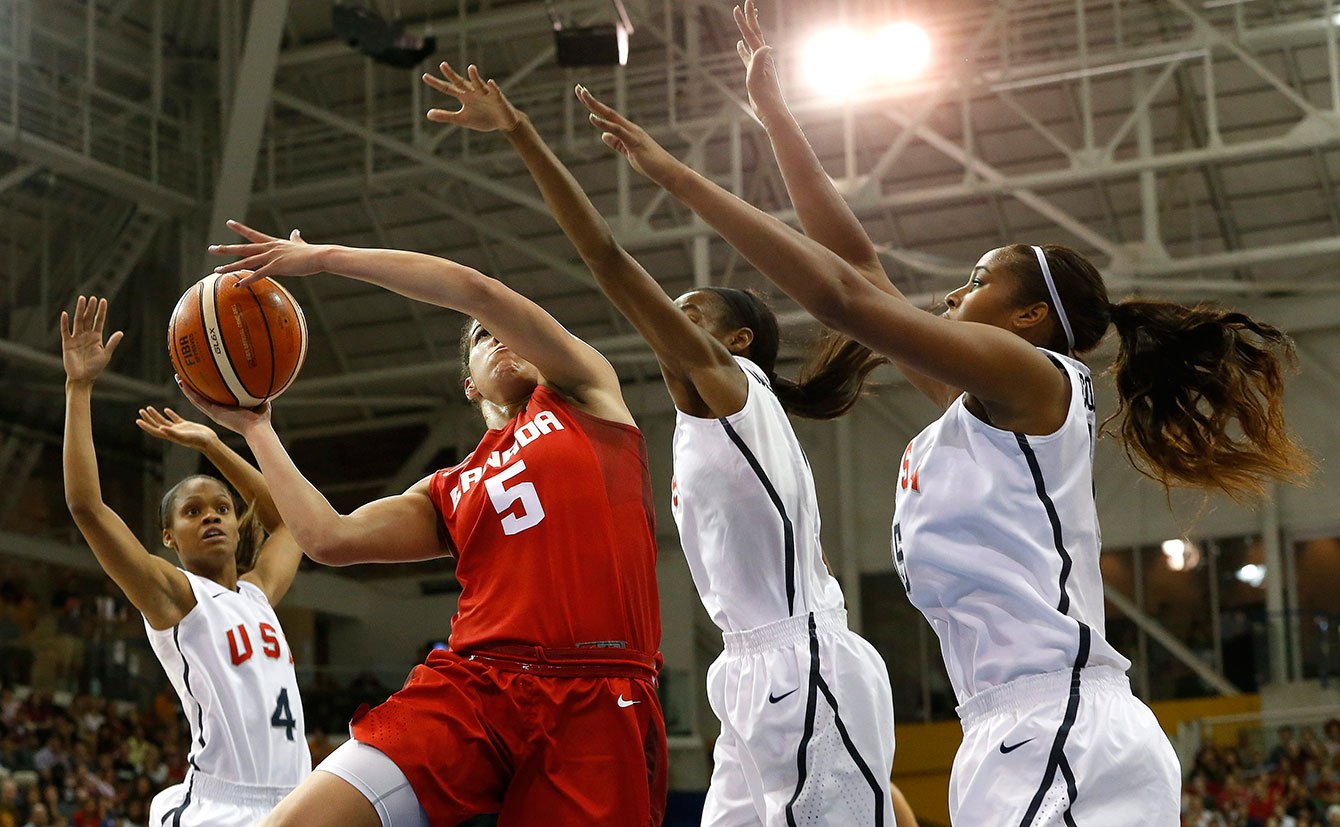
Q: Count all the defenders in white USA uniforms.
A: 3